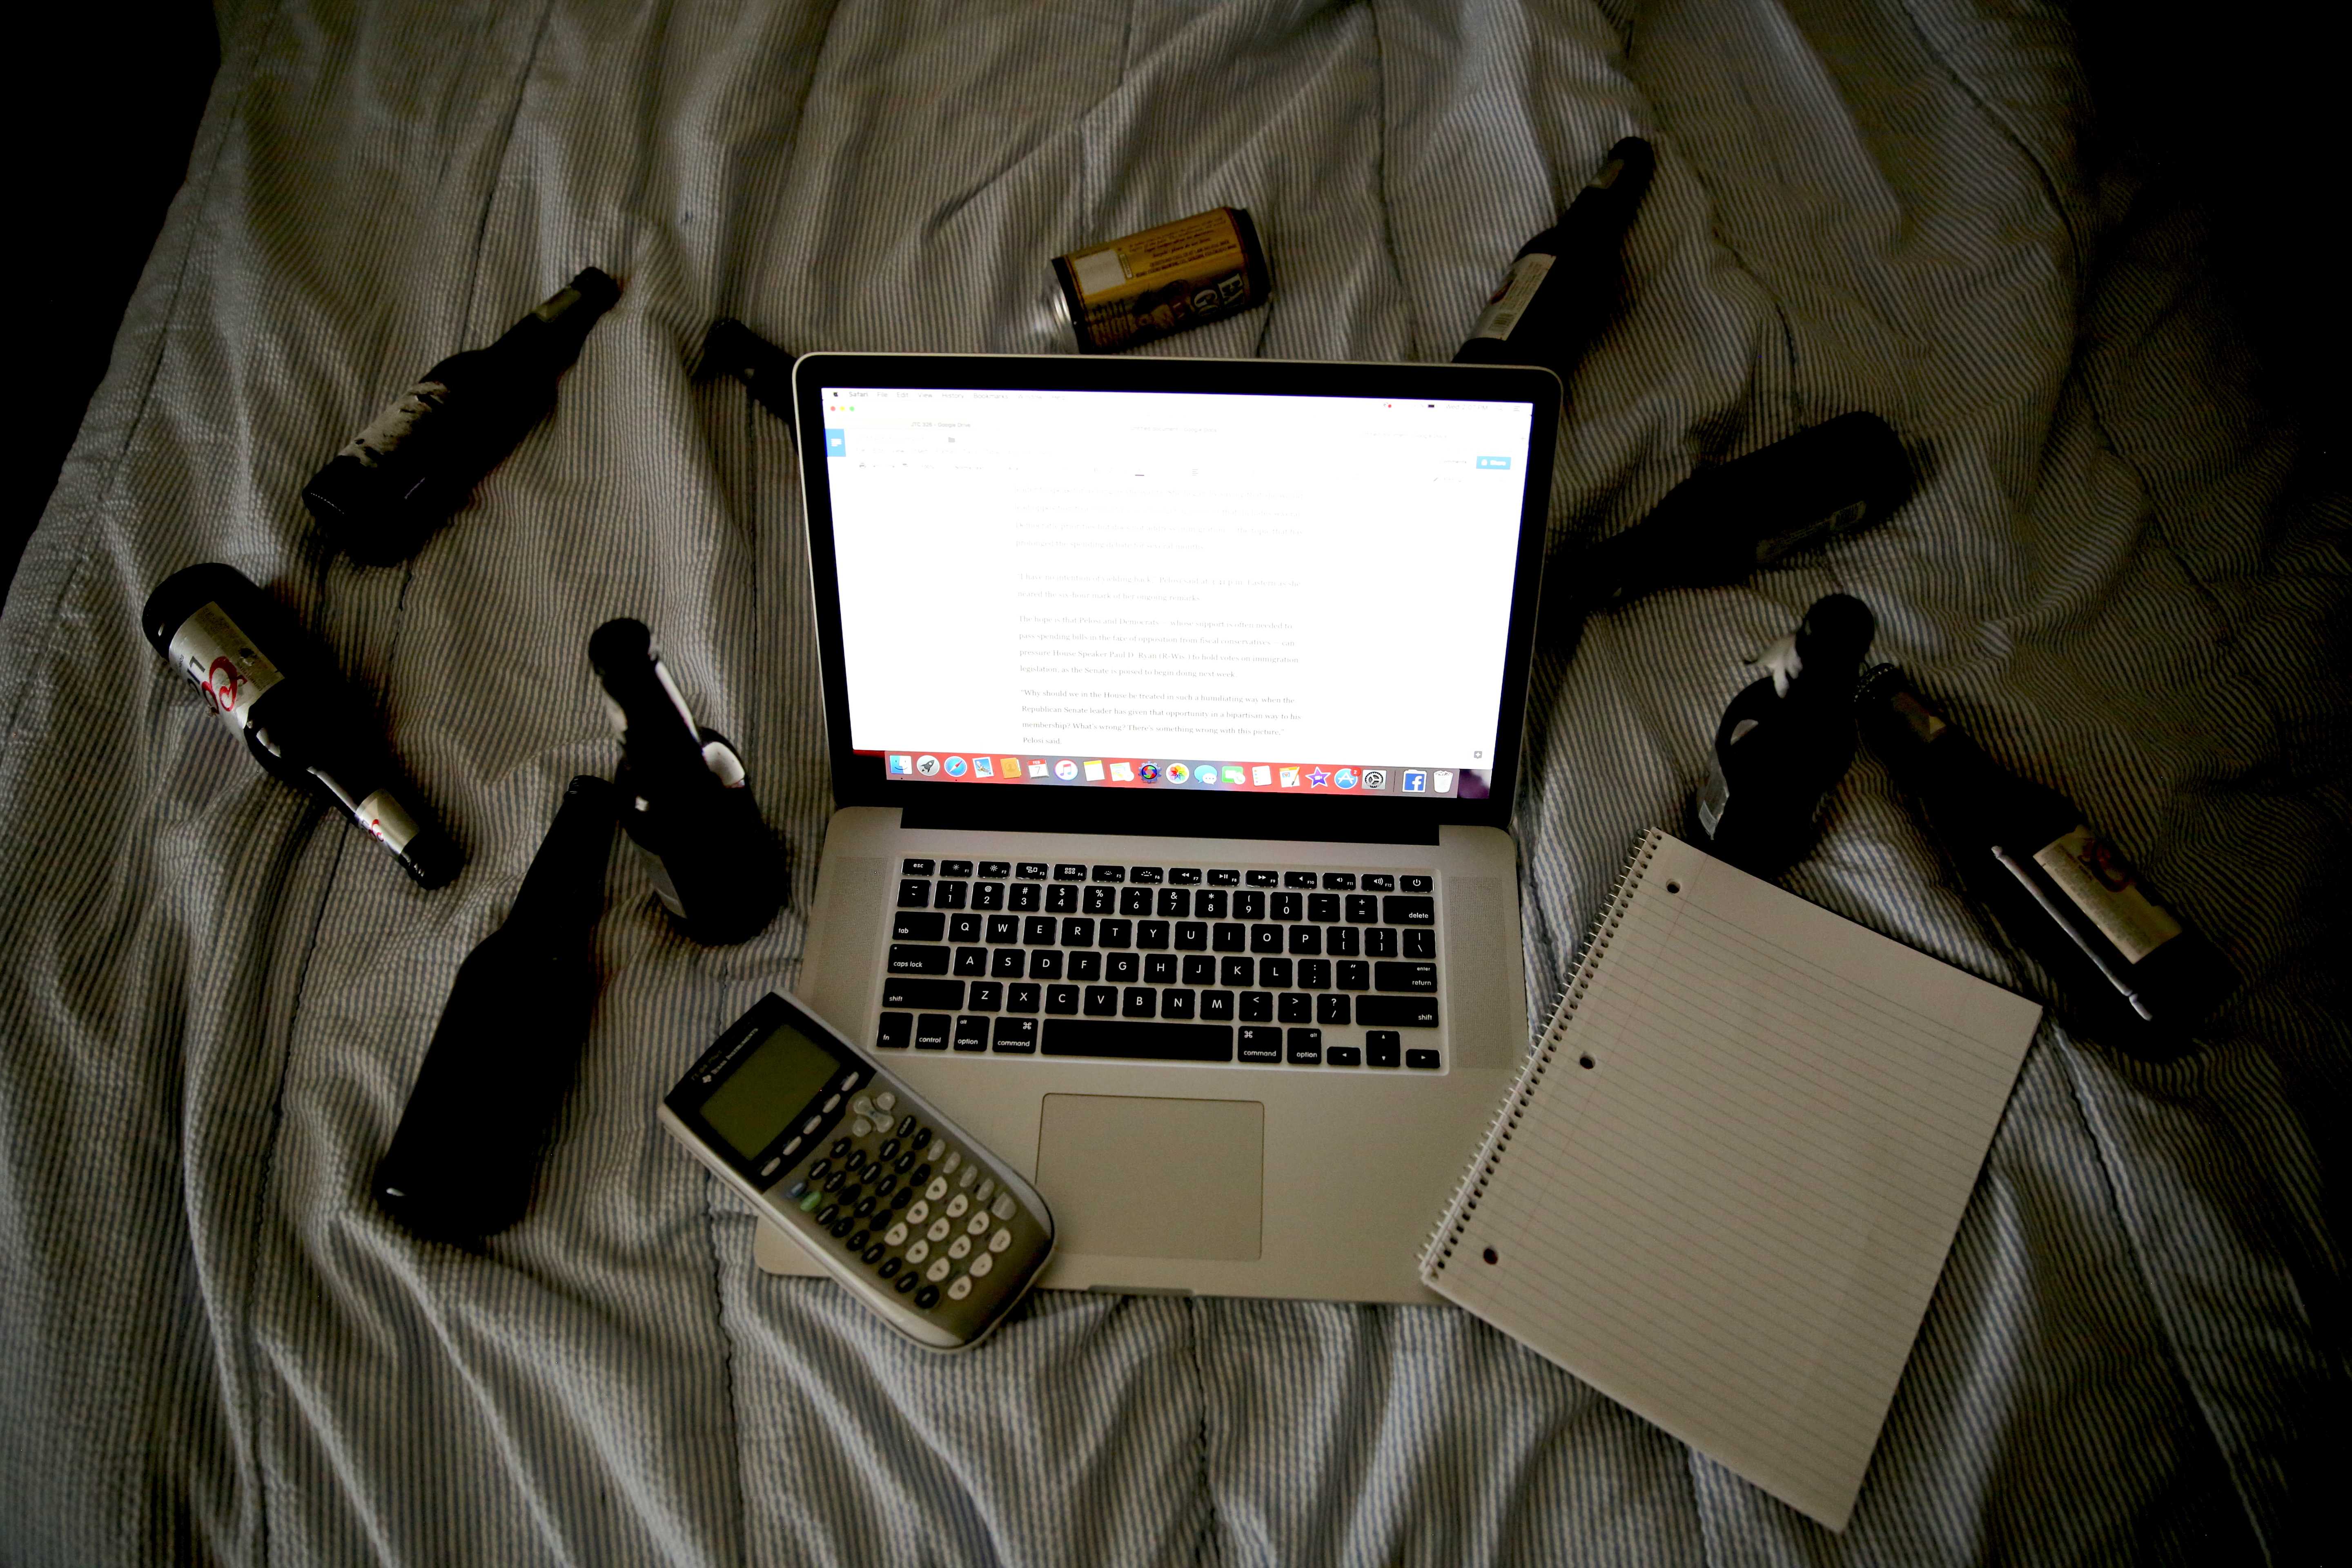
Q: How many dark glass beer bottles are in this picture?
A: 9